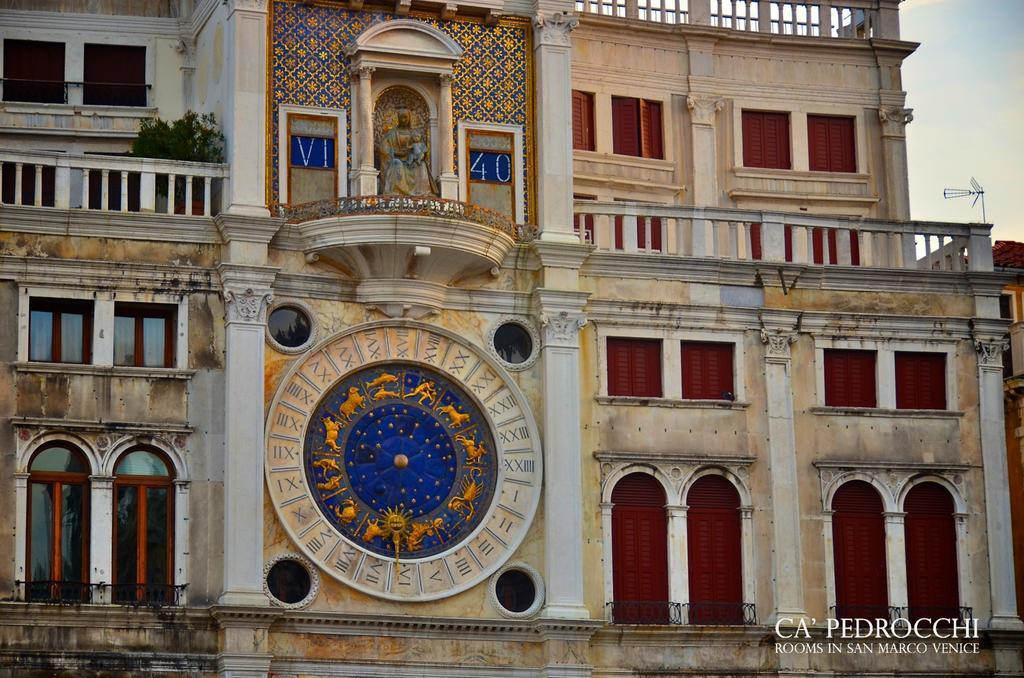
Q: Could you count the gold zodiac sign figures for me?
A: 12